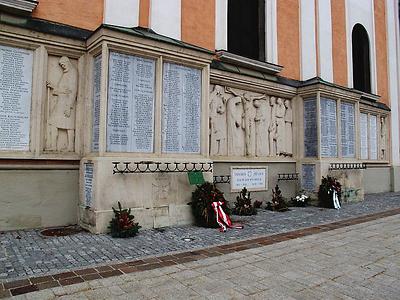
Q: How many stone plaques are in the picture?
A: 12